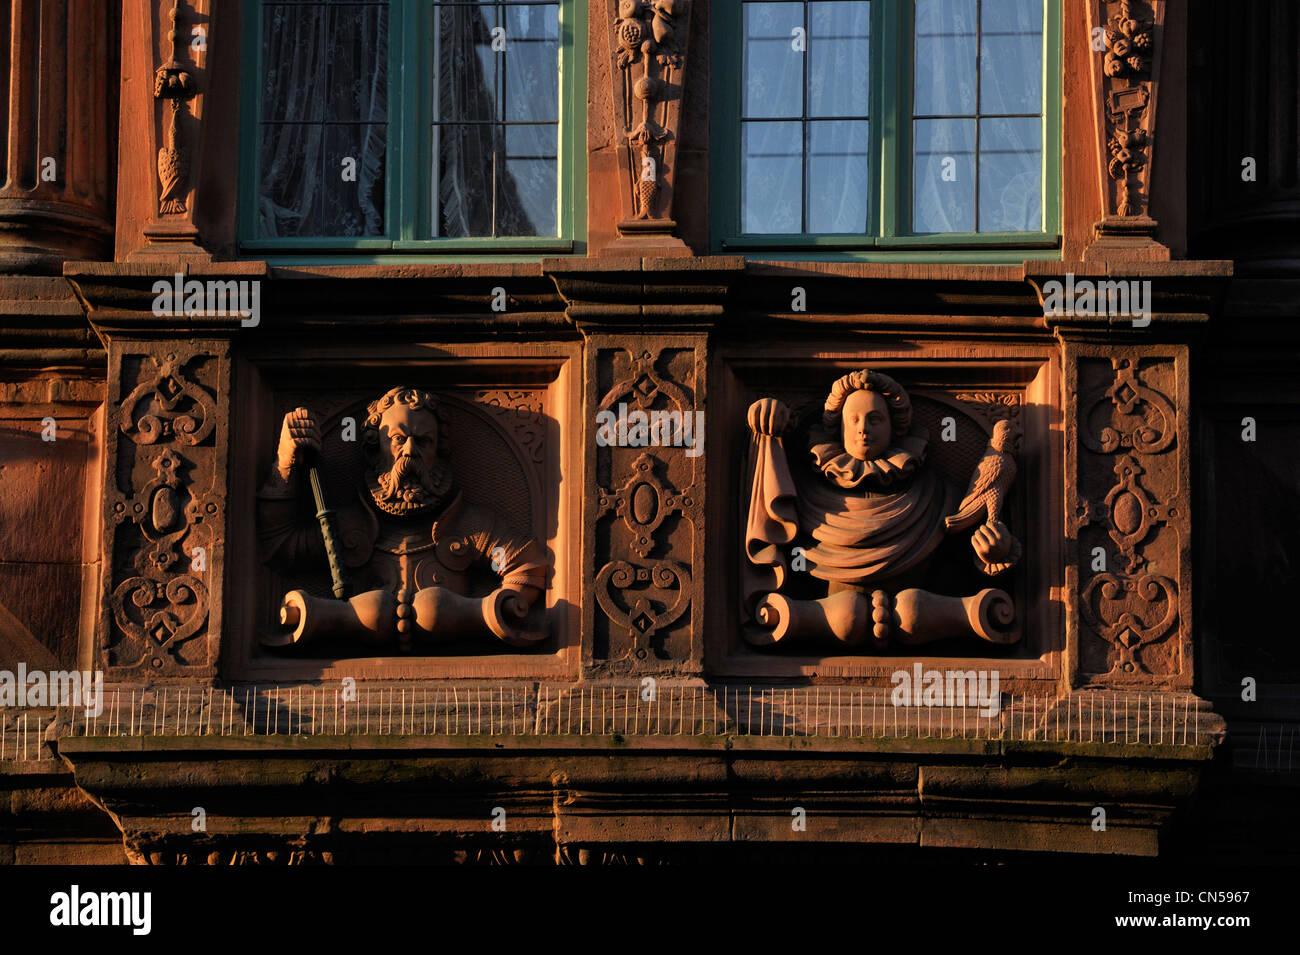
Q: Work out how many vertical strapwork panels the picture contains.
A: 3